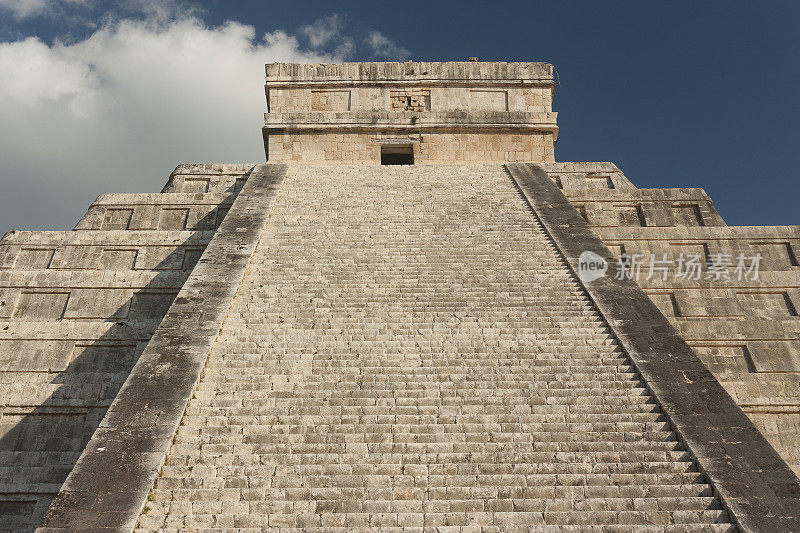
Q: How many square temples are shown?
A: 1